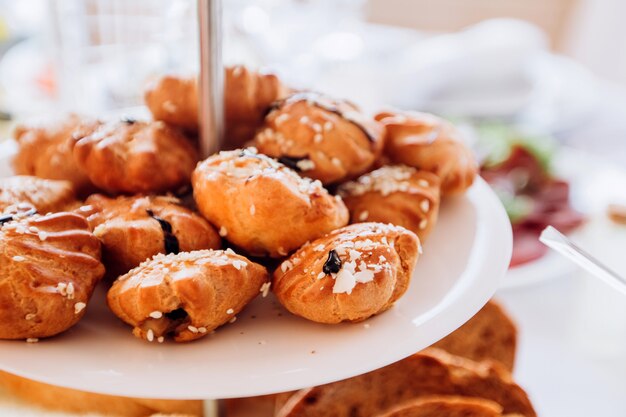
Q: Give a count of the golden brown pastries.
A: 12